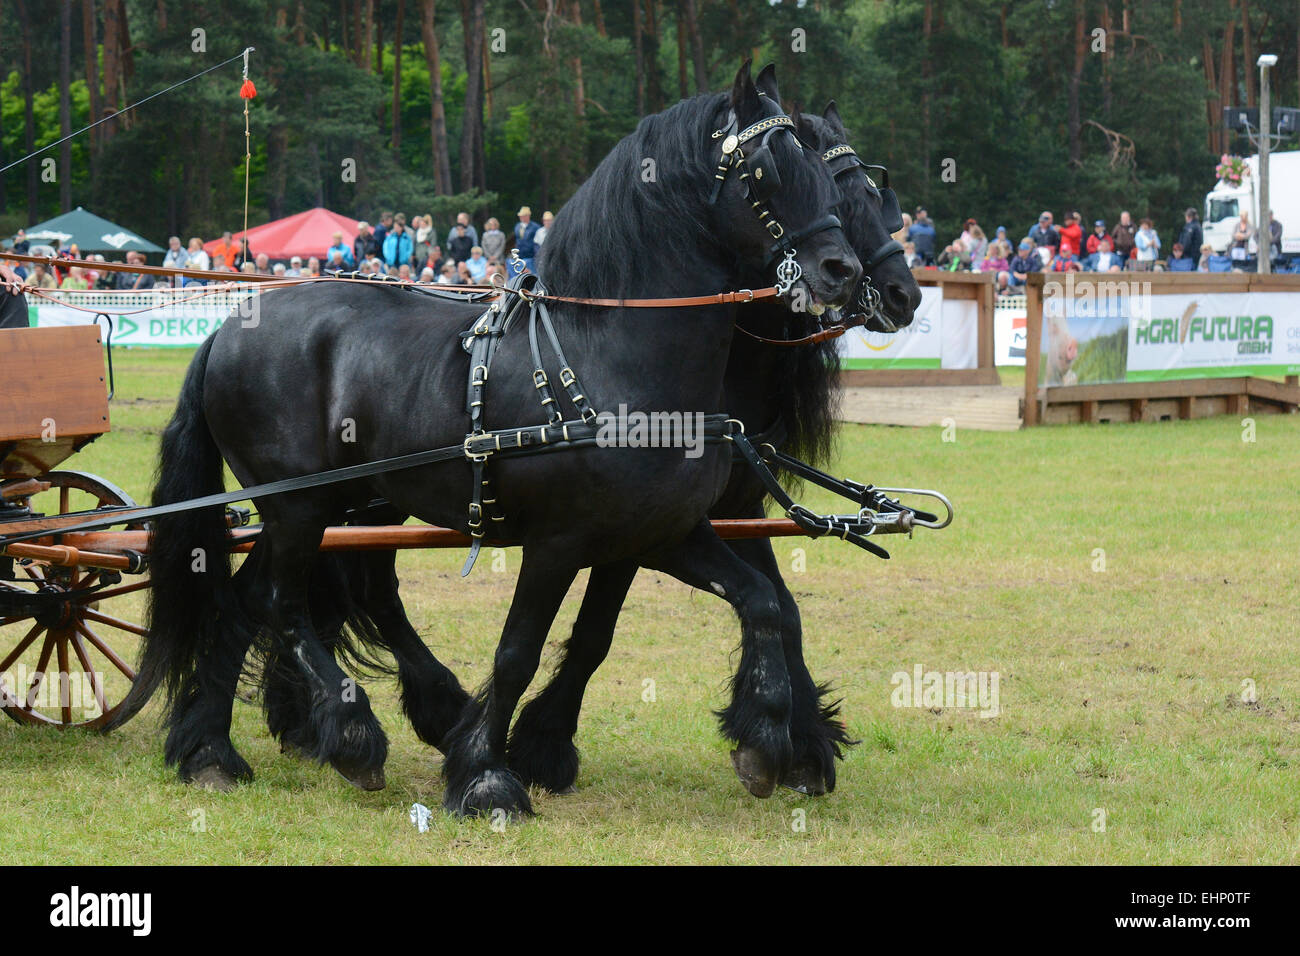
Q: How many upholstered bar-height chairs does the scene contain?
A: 0